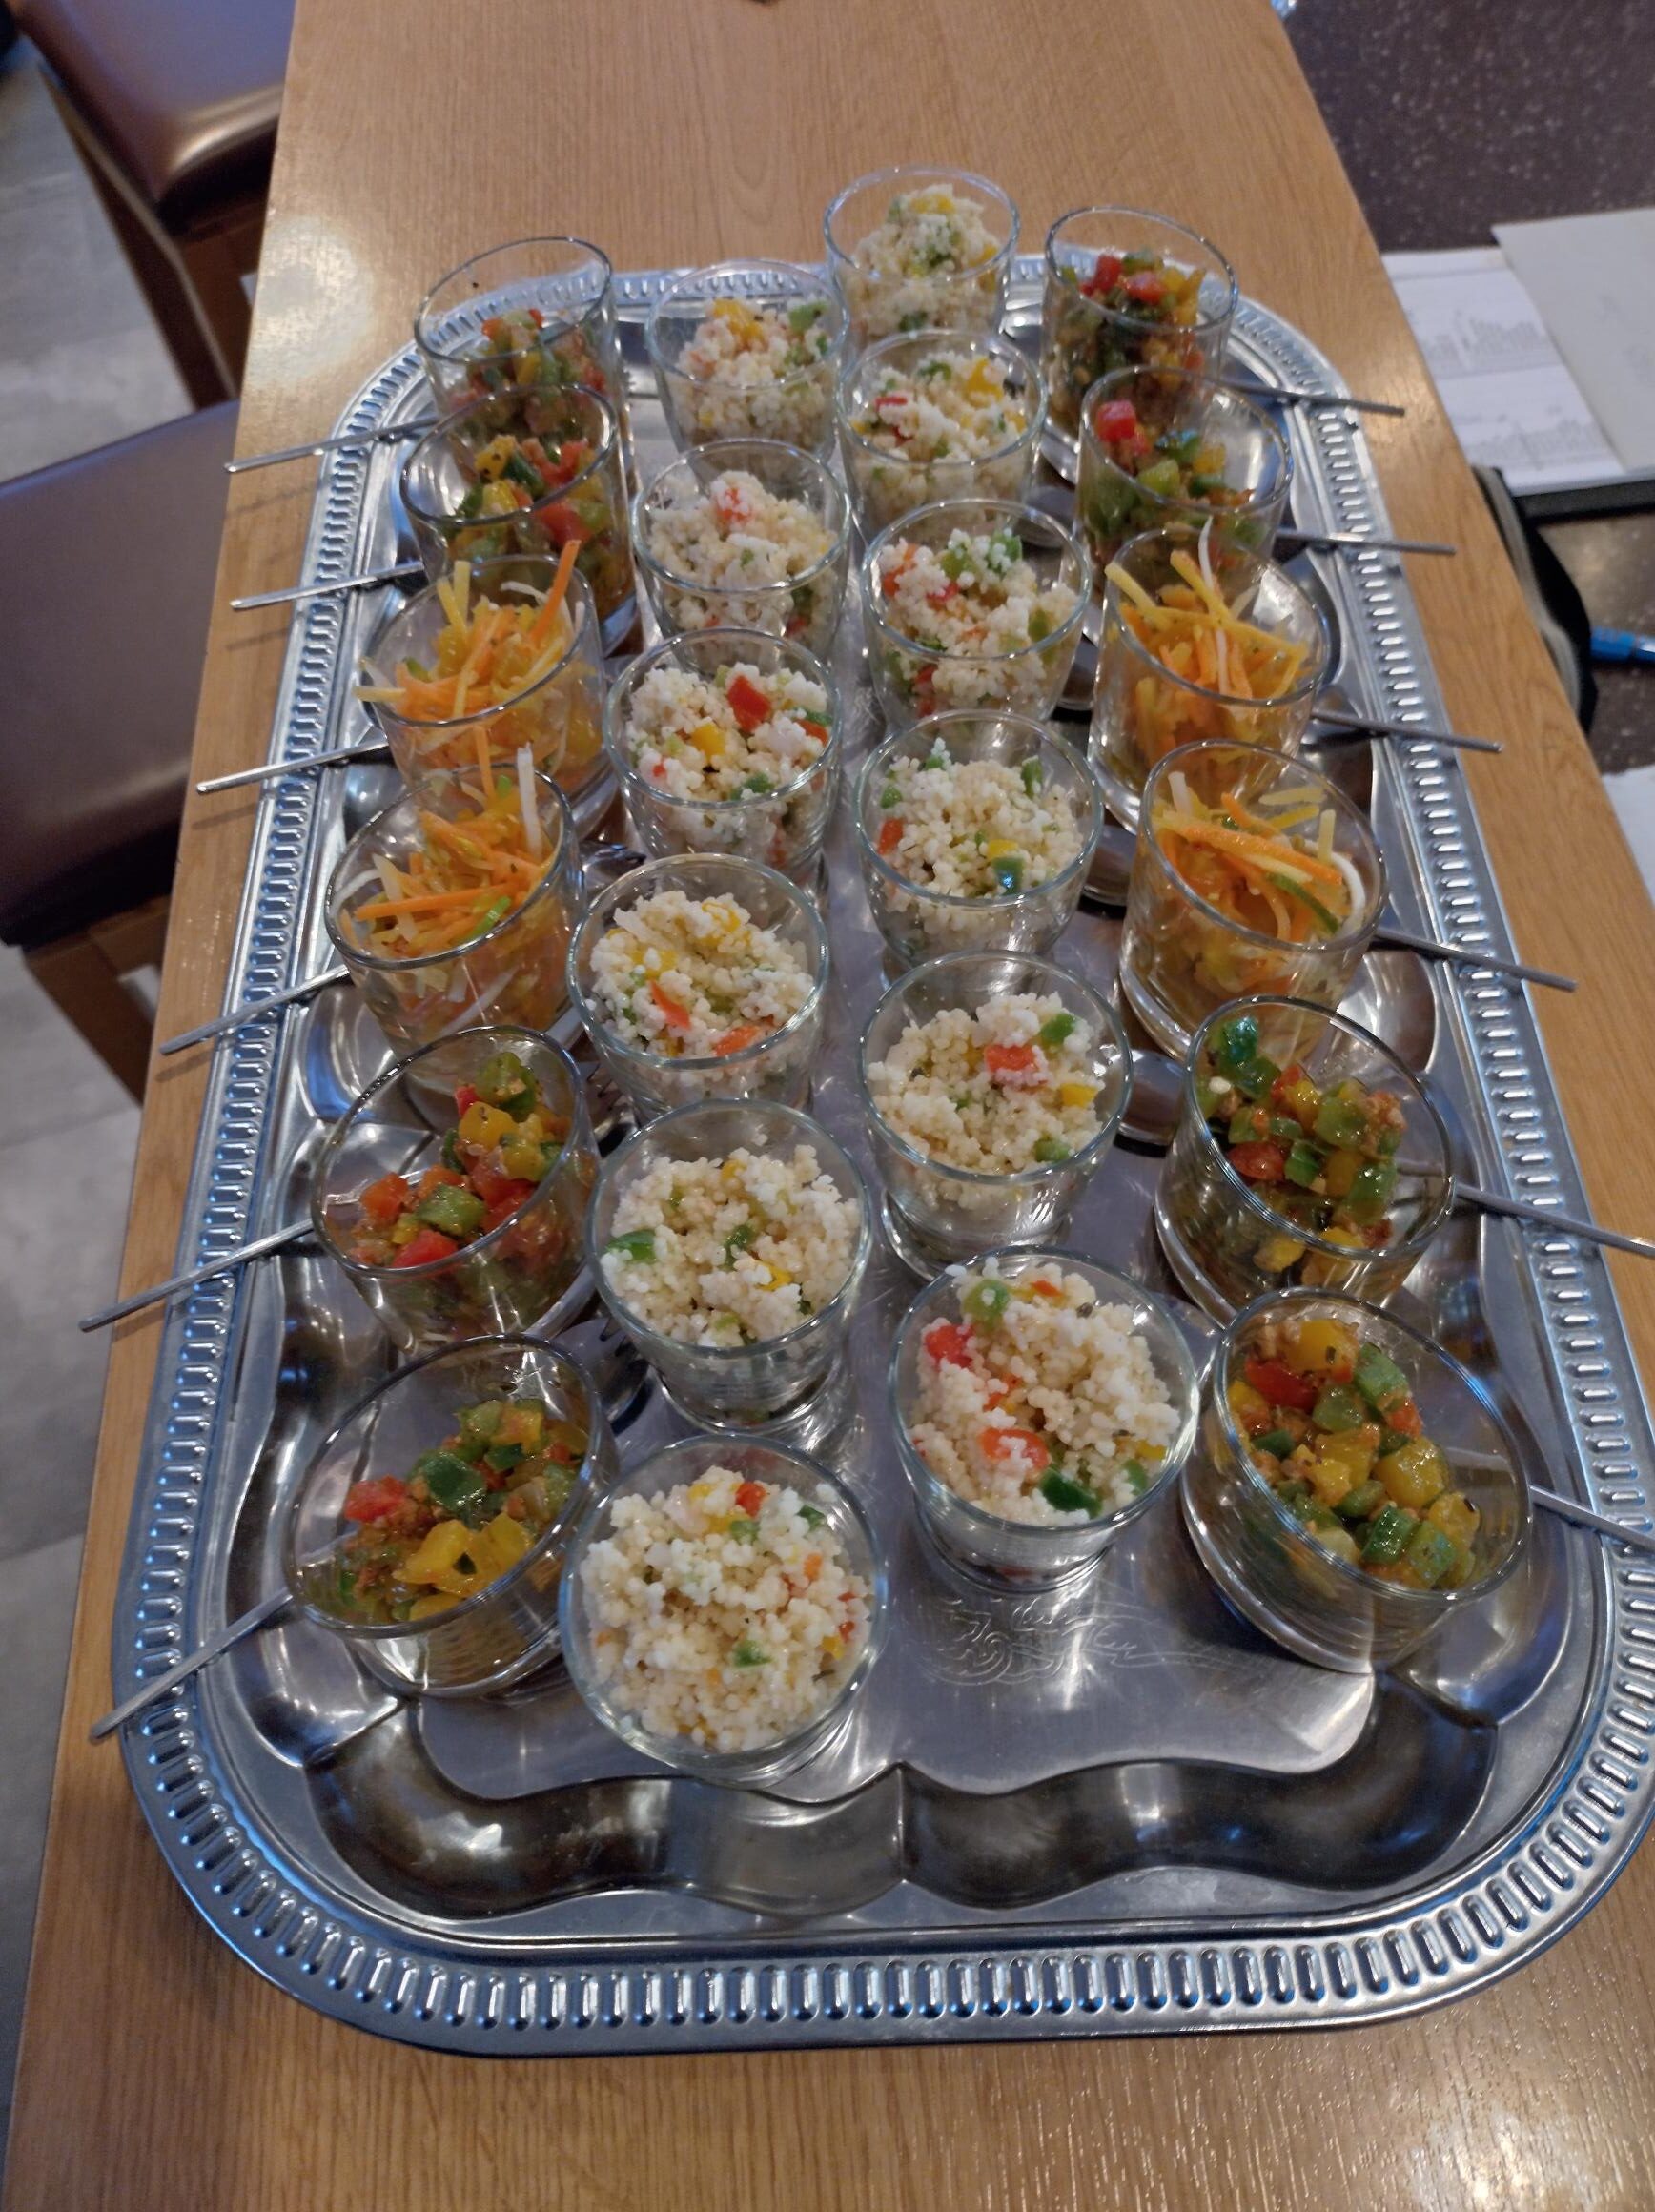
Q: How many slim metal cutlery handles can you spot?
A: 12